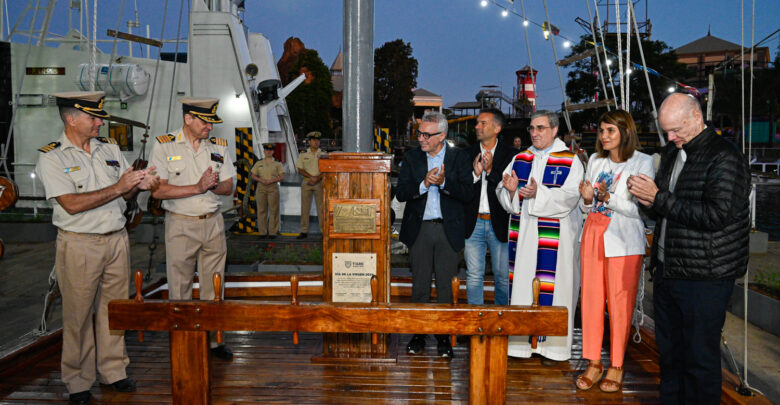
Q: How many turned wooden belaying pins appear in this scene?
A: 6